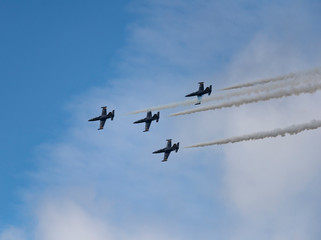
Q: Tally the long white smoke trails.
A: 4